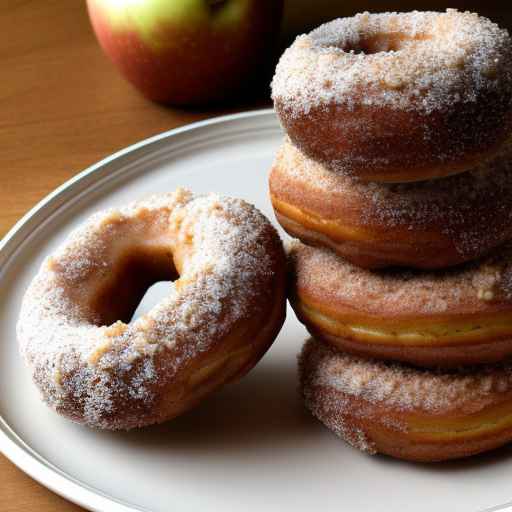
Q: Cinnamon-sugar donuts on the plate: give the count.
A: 5